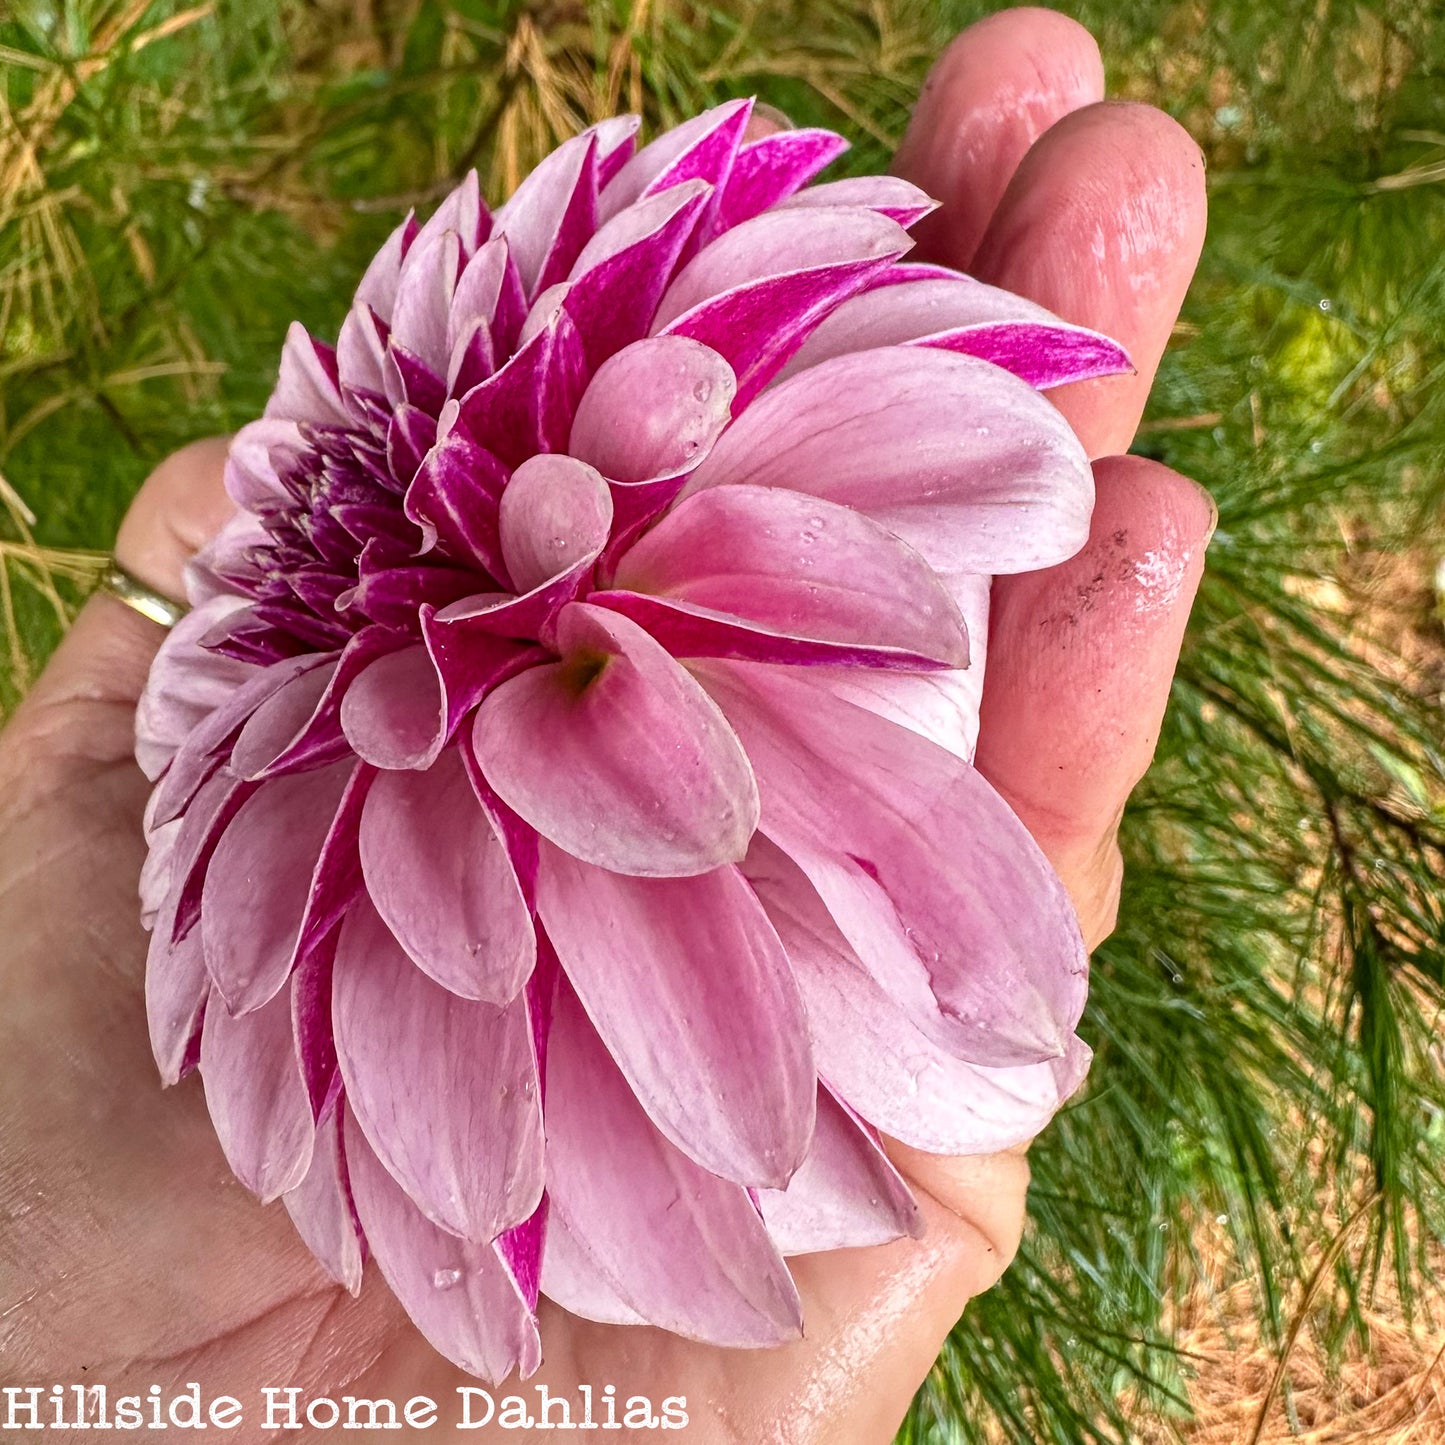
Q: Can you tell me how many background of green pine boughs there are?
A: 1